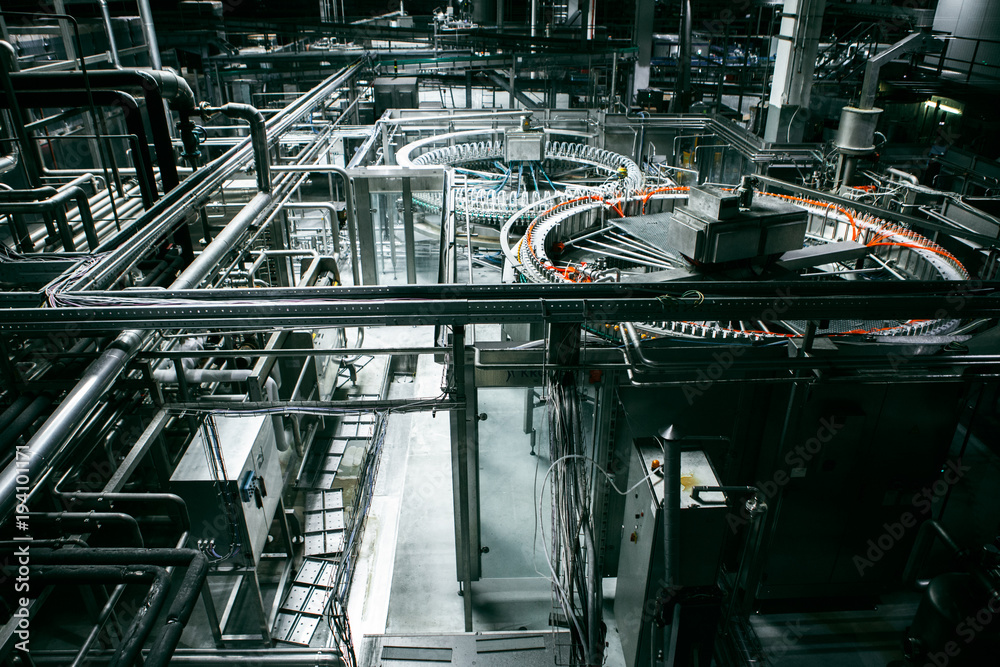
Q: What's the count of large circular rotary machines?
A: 2